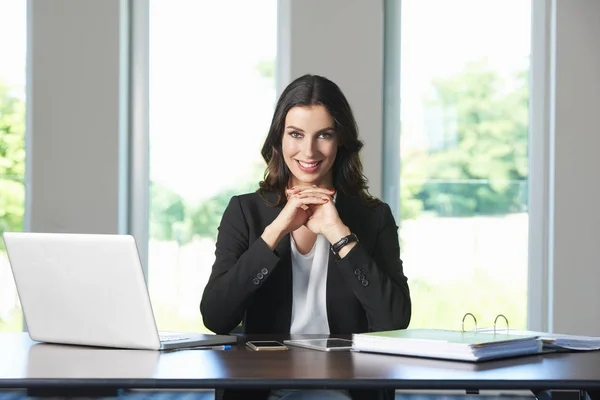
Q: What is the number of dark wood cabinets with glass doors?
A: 0